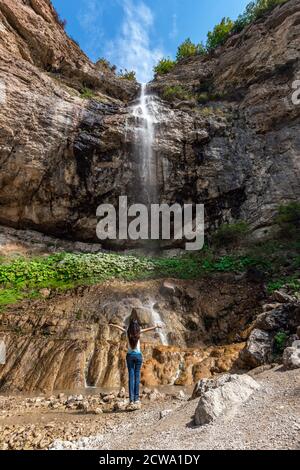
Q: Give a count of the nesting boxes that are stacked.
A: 0